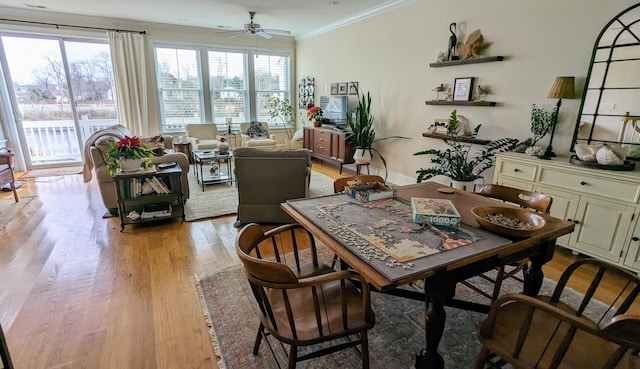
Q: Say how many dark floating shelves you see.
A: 3